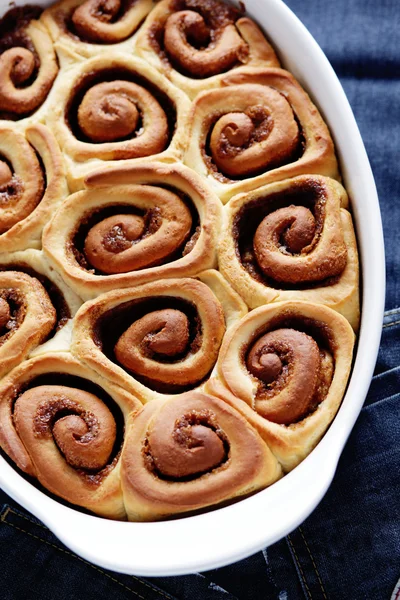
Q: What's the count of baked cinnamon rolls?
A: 13